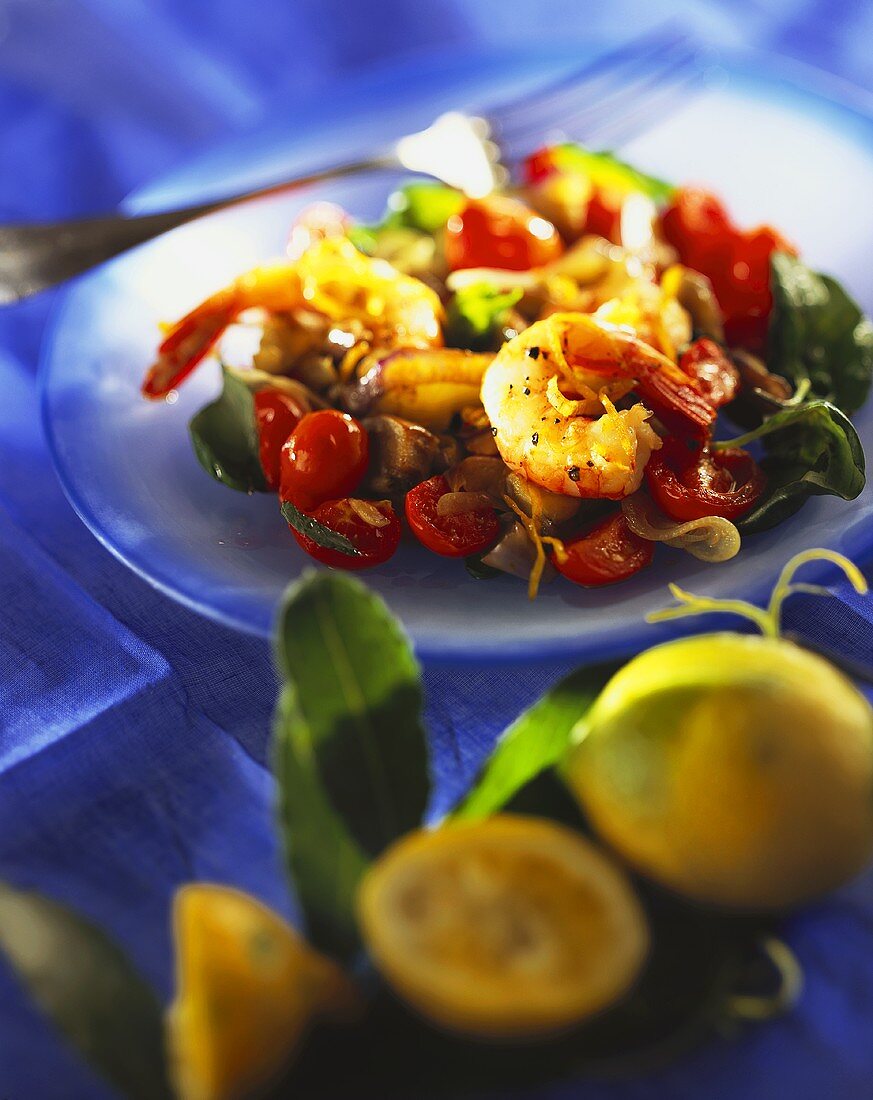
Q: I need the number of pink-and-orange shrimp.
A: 2